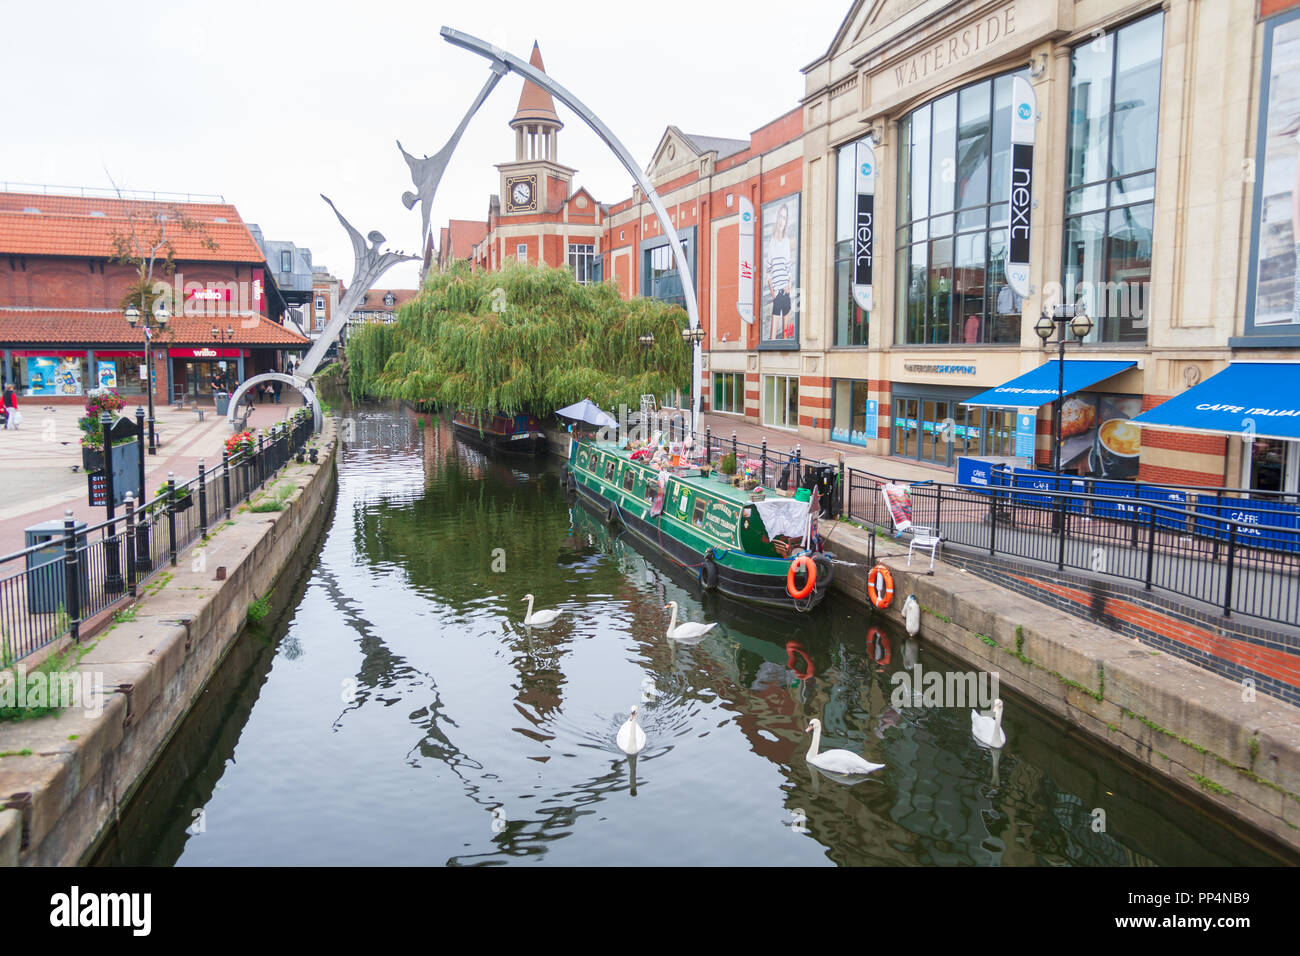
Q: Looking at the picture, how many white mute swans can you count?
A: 5